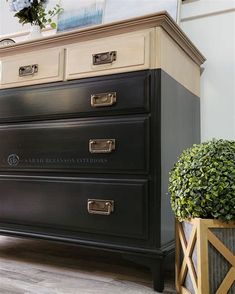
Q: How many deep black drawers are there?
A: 3